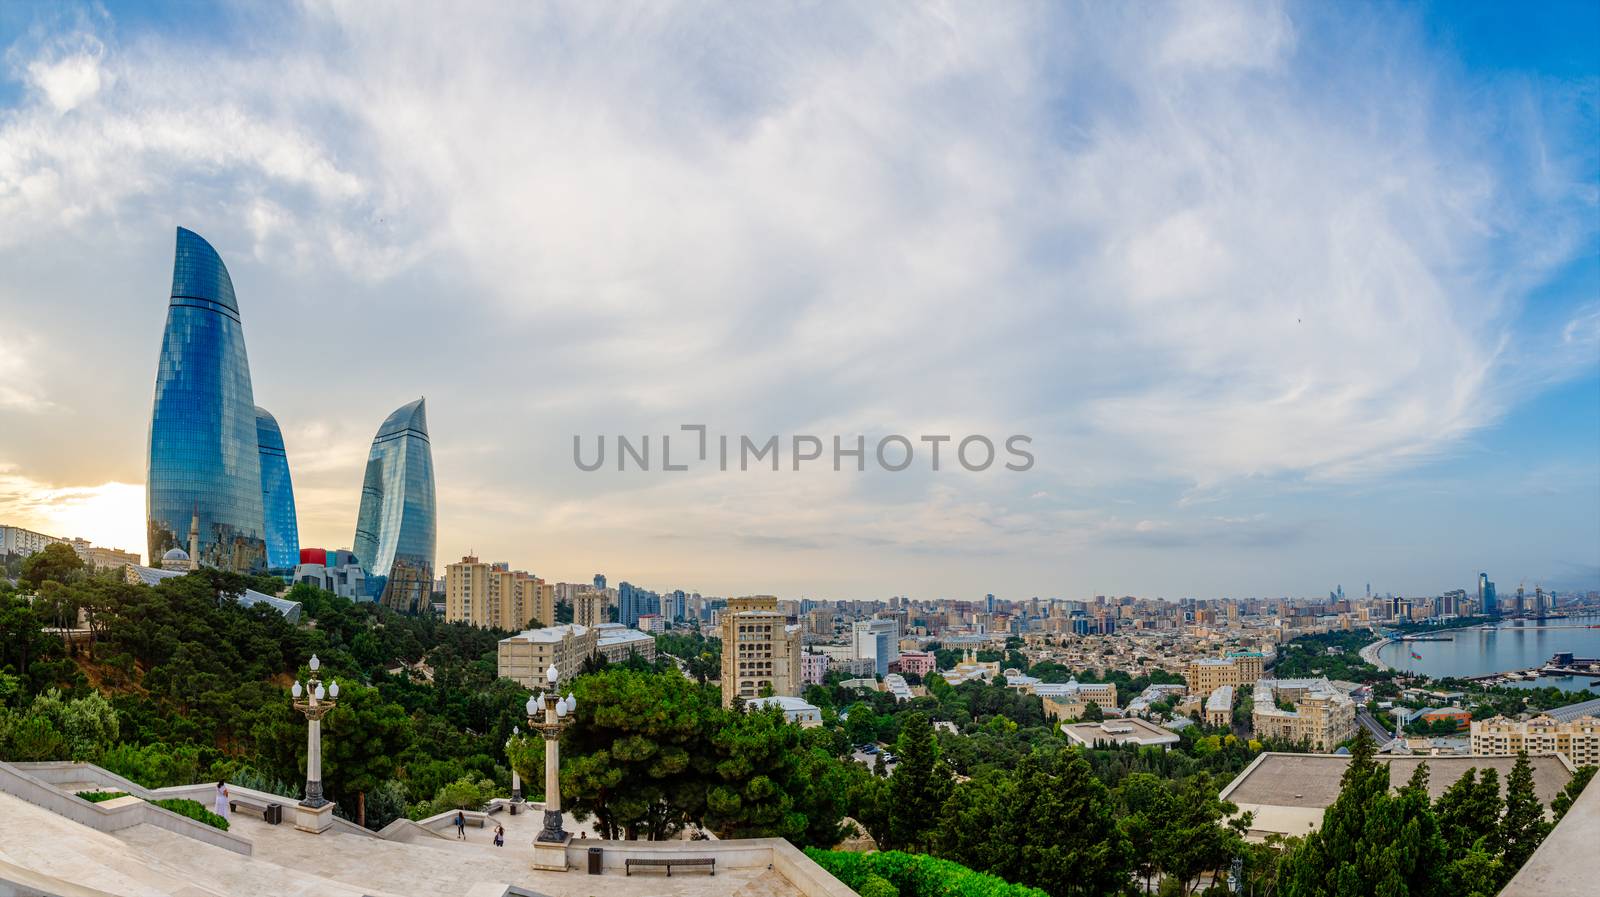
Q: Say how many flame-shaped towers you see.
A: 3